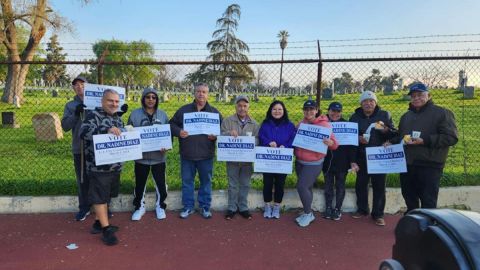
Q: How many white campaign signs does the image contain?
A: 9